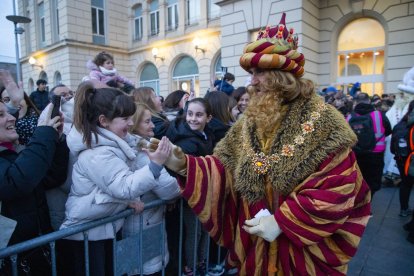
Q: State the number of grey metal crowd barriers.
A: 1